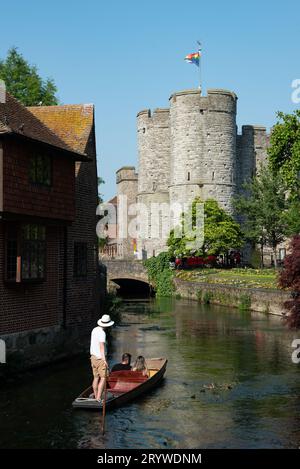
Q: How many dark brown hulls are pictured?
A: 1